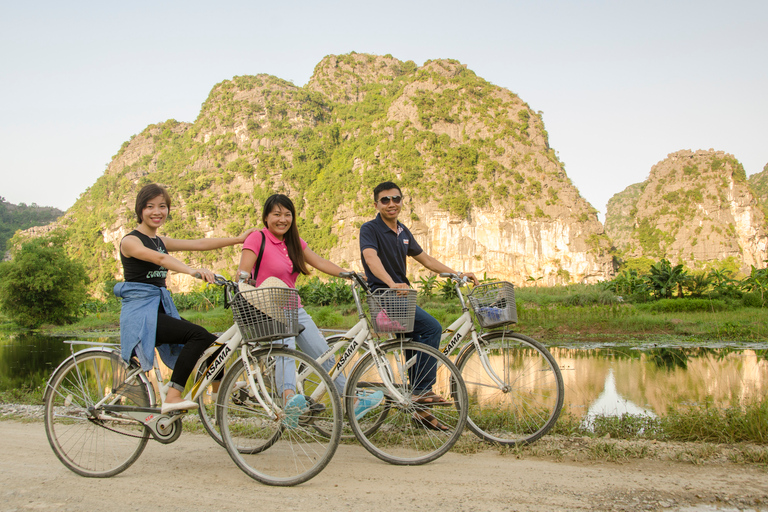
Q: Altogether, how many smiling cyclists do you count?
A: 3